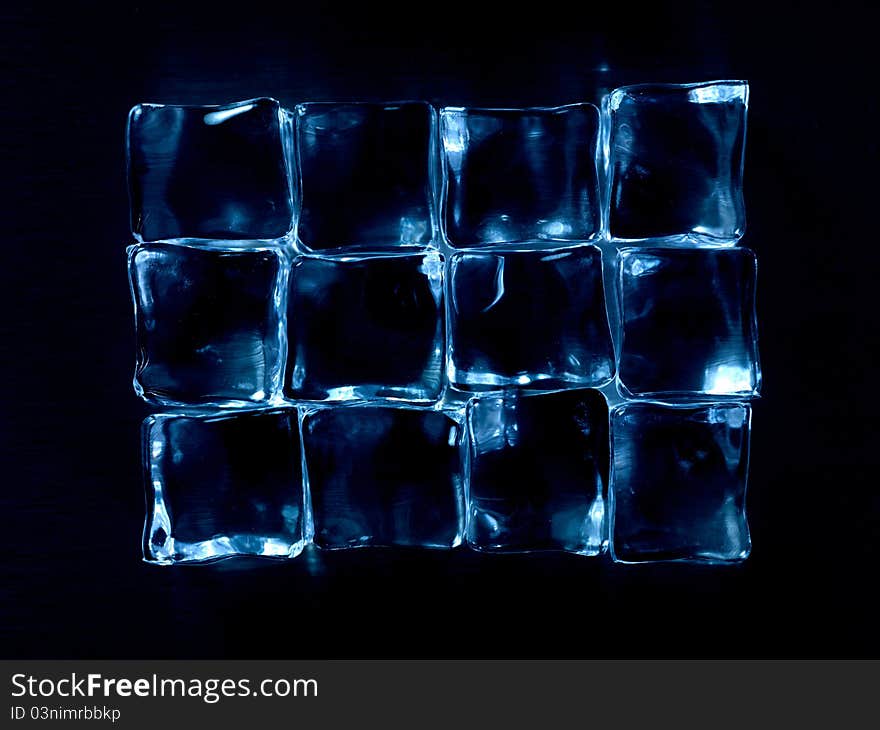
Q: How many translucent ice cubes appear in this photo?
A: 12